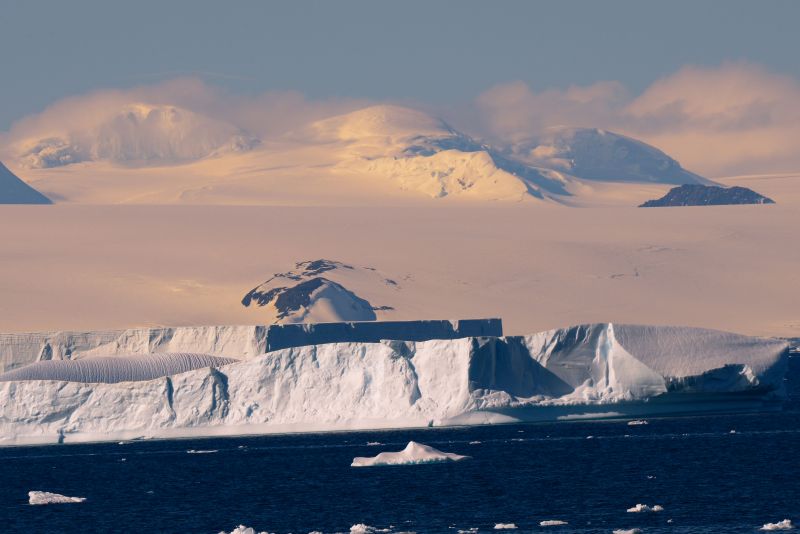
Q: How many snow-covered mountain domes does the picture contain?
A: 3